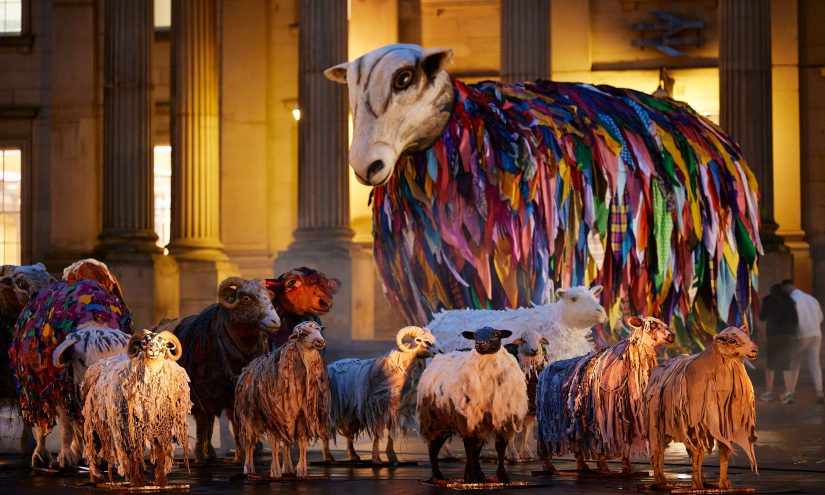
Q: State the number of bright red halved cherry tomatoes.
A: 0